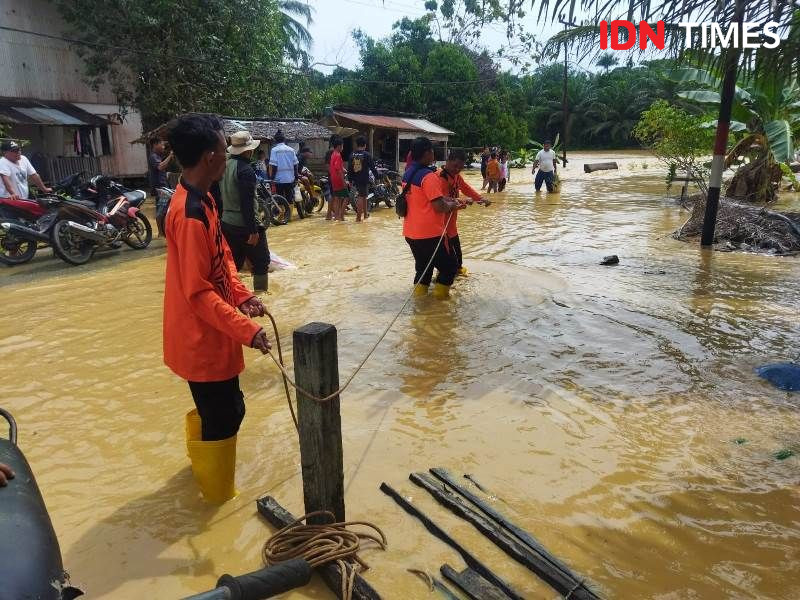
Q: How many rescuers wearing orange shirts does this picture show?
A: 3